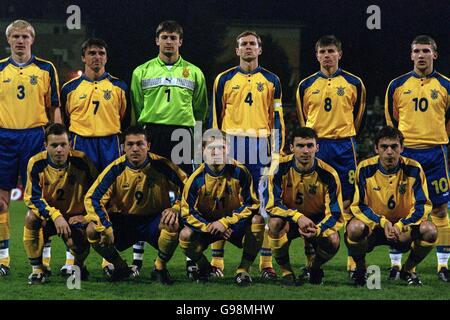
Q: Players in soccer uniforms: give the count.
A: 11